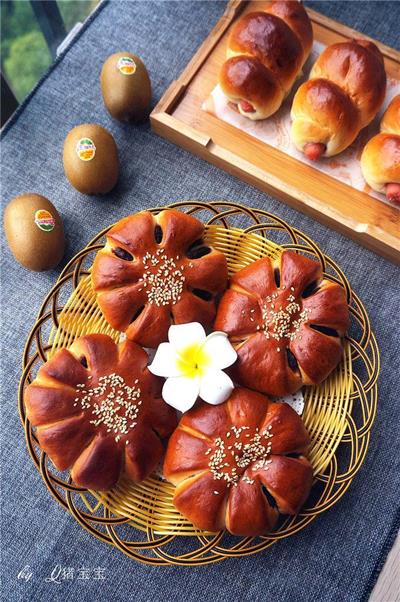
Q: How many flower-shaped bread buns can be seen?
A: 4